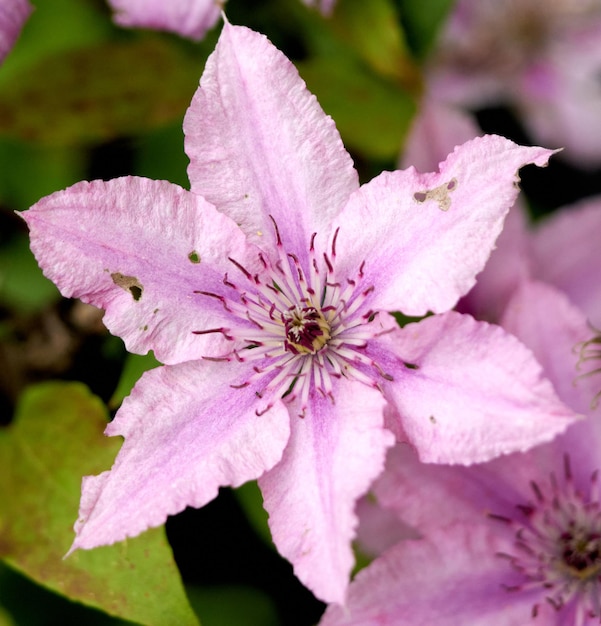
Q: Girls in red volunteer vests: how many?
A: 0